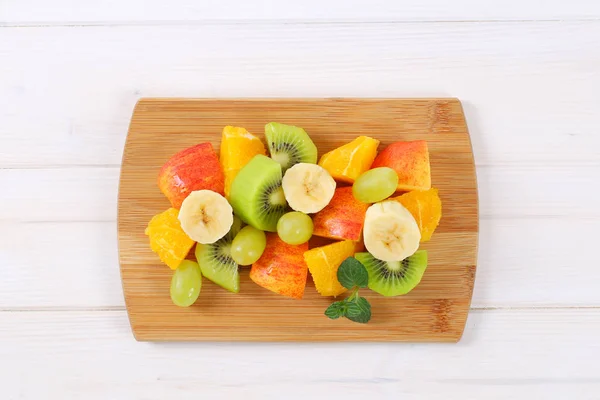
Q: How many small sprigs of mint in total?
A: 1